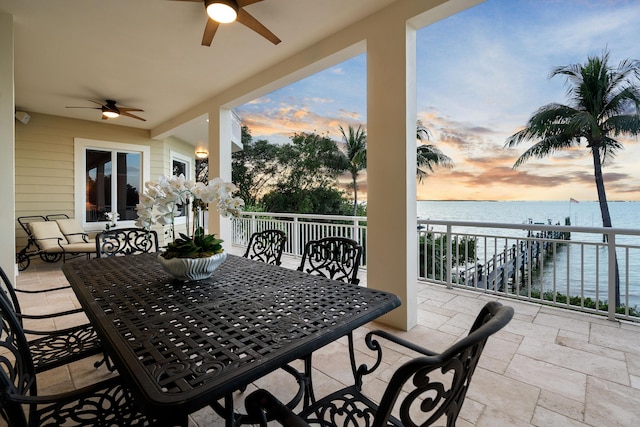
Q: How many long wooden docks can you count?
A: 1